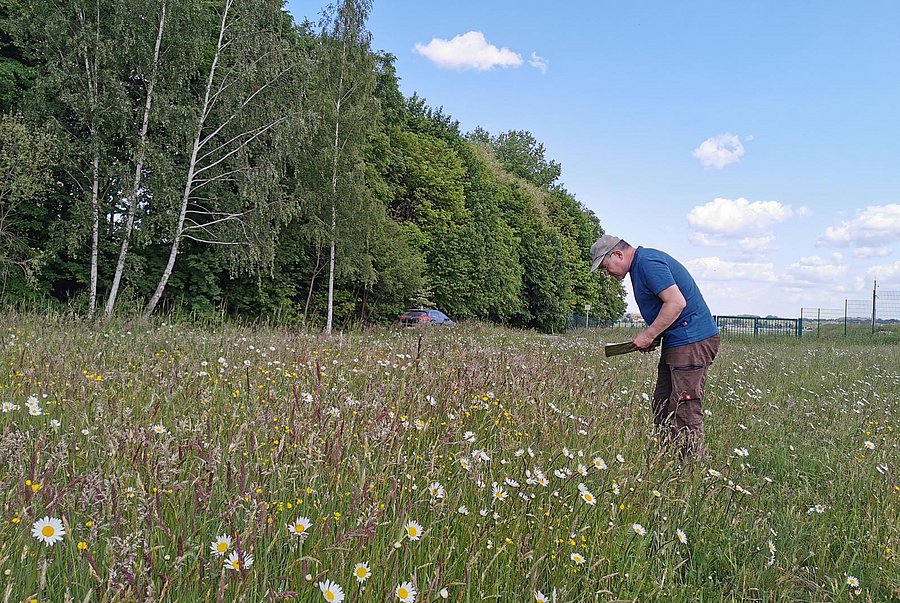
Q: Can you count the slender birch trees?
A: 4